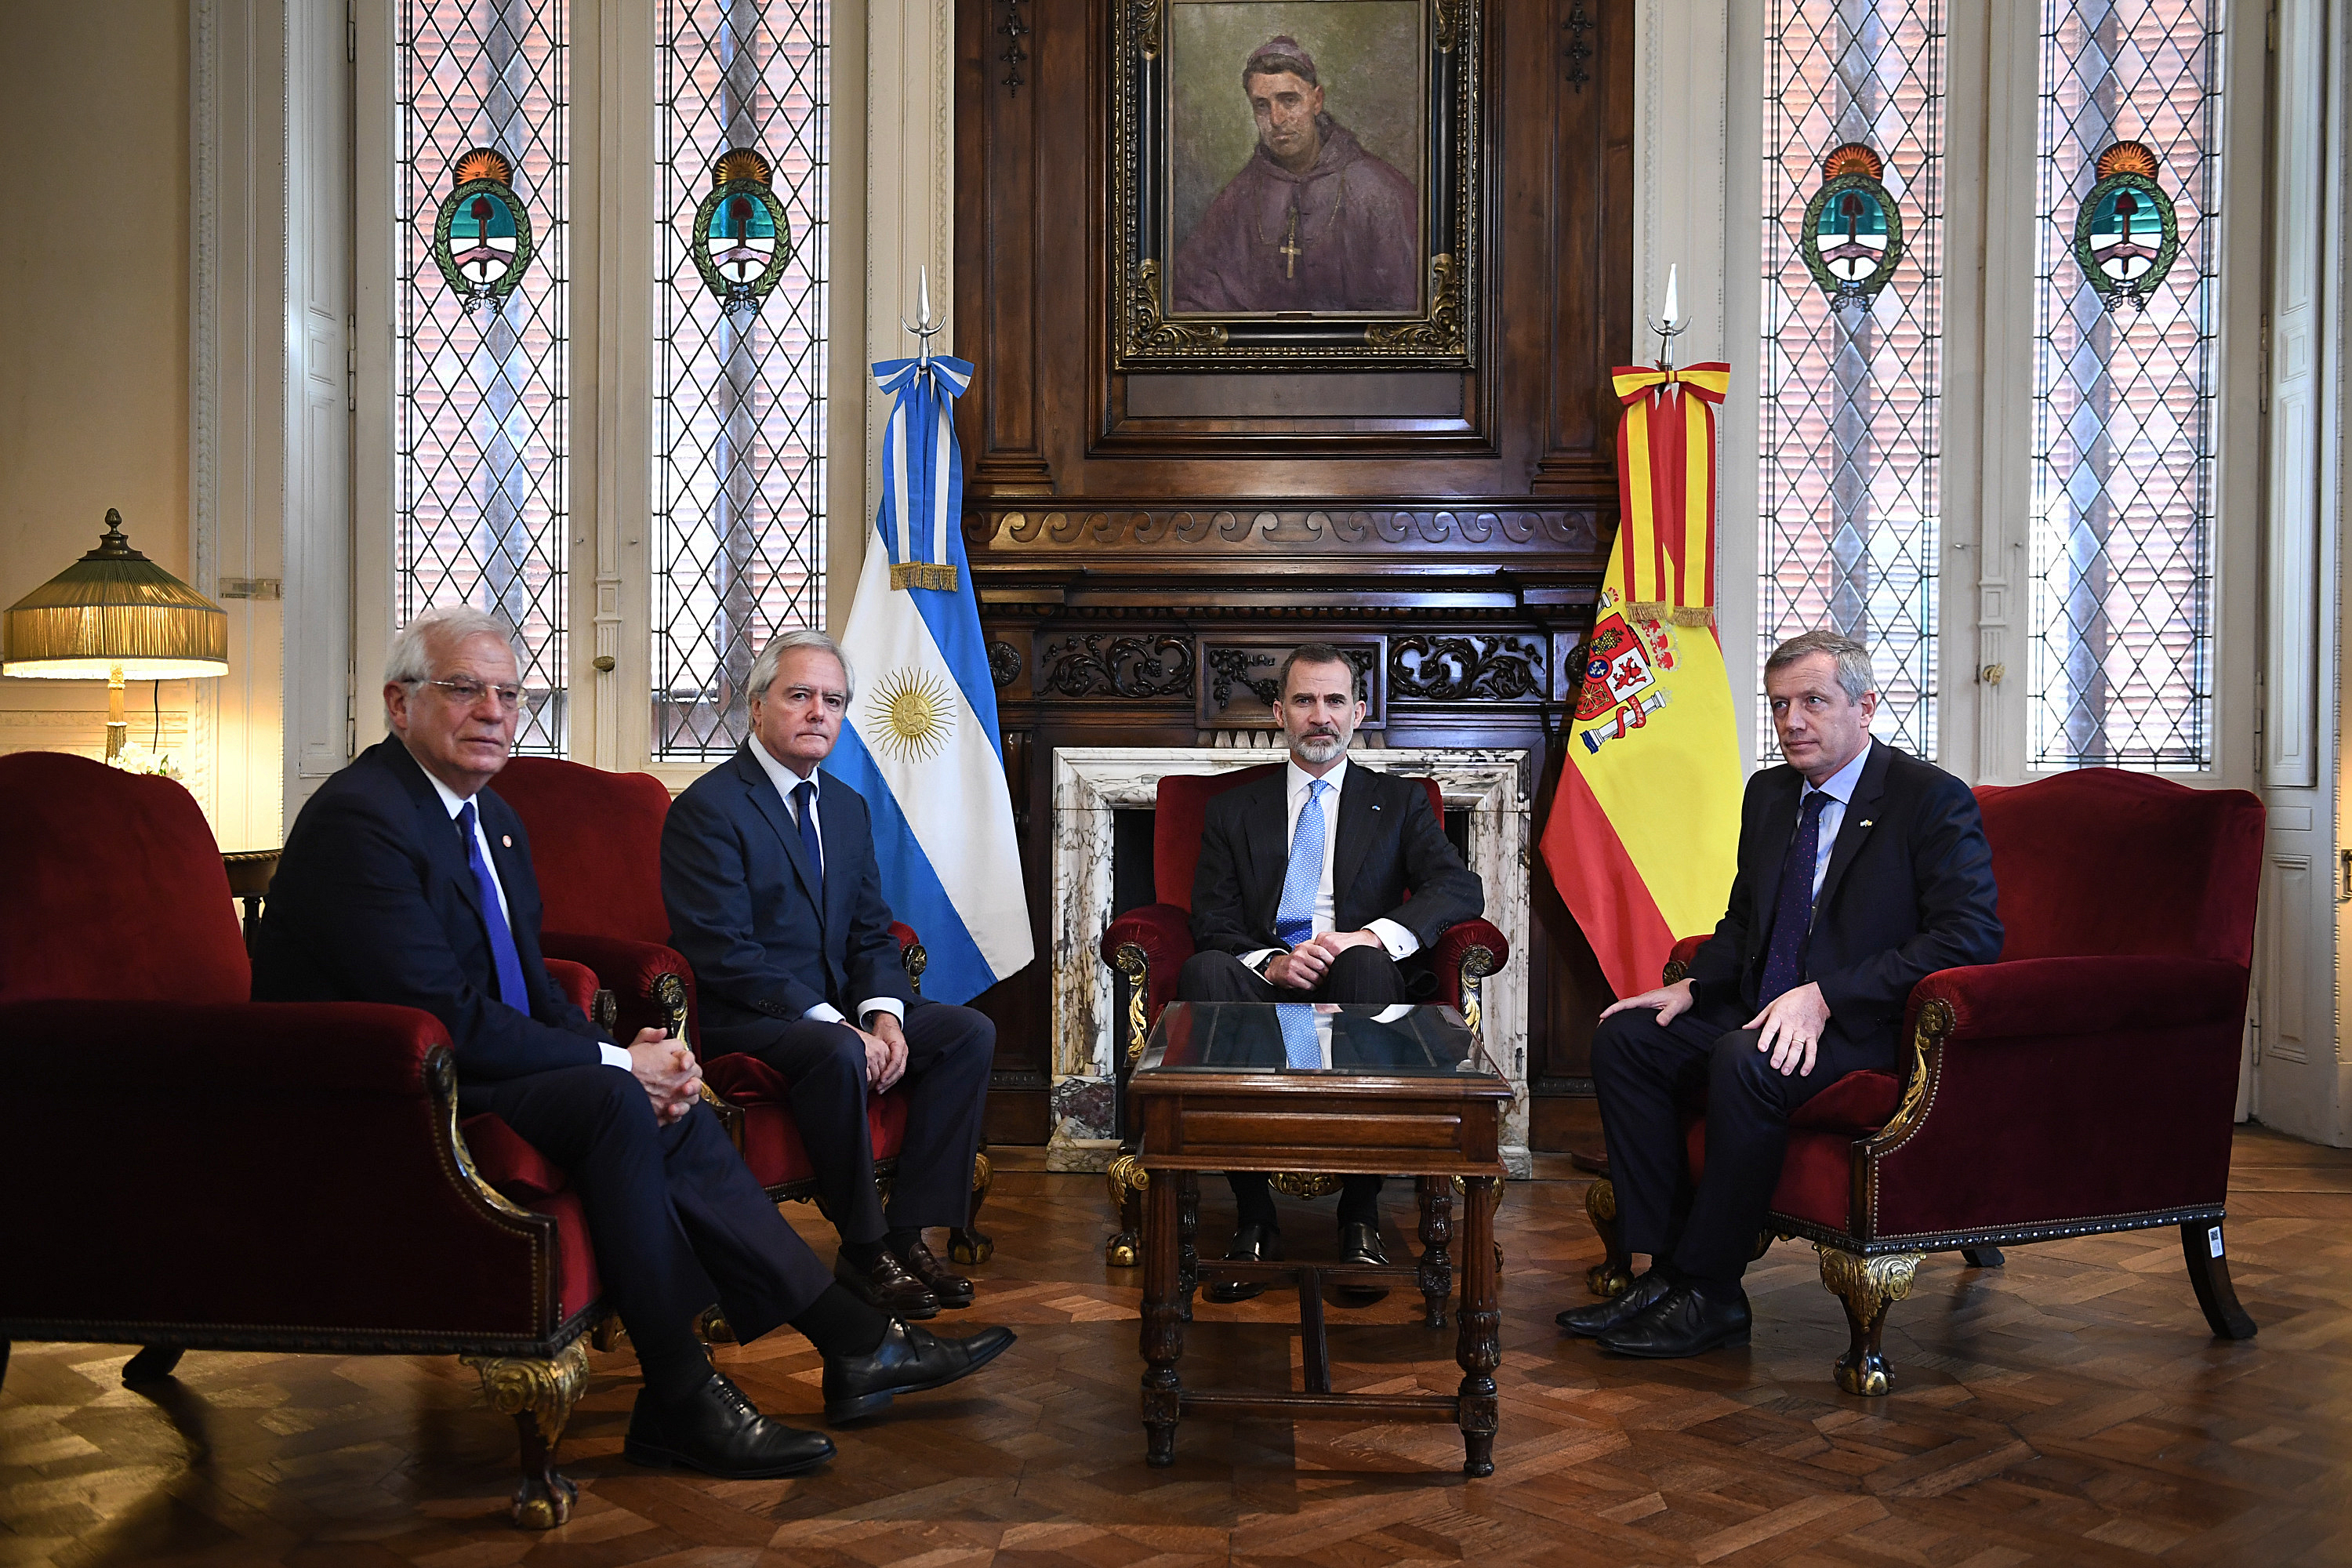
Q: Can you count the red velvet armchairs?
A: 4